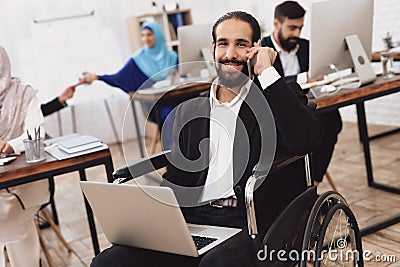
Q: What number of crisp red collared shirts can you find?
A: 0